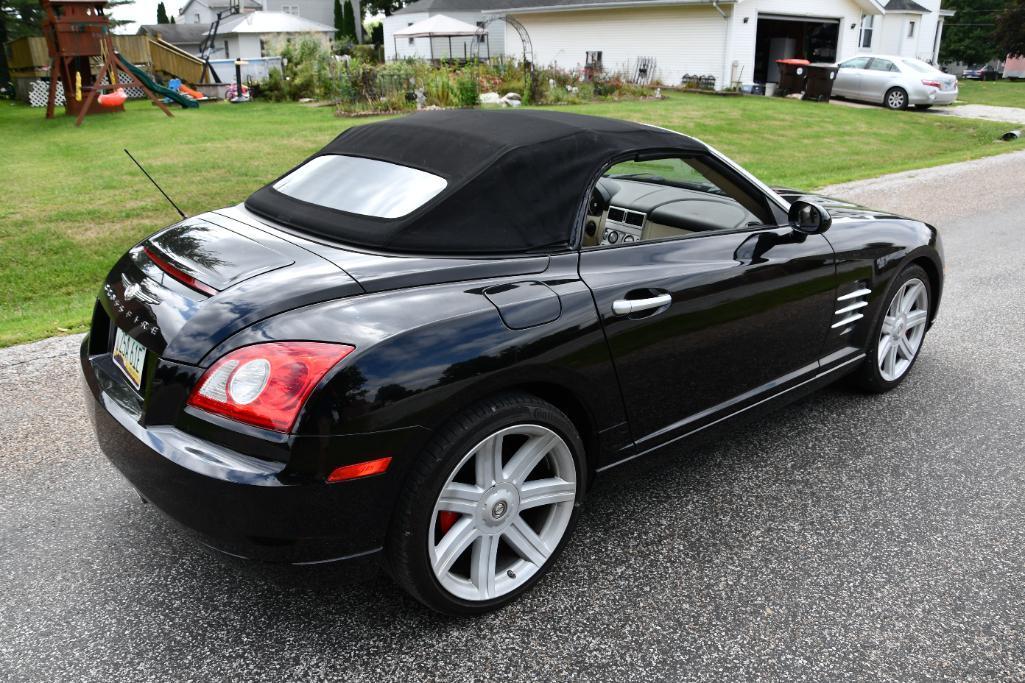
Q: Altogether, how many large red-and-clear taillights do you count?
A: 1